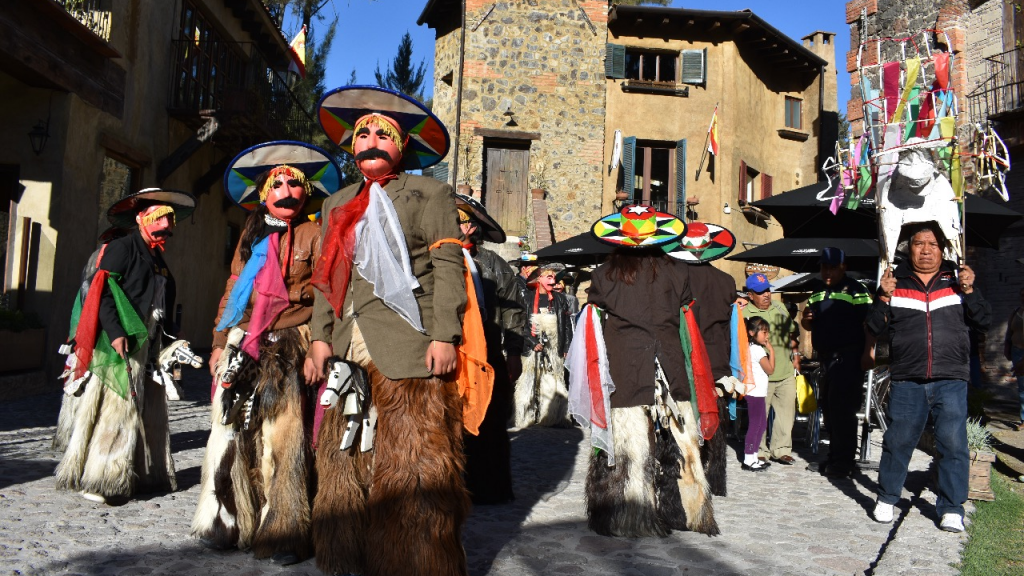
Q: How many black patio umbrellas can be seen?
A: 4